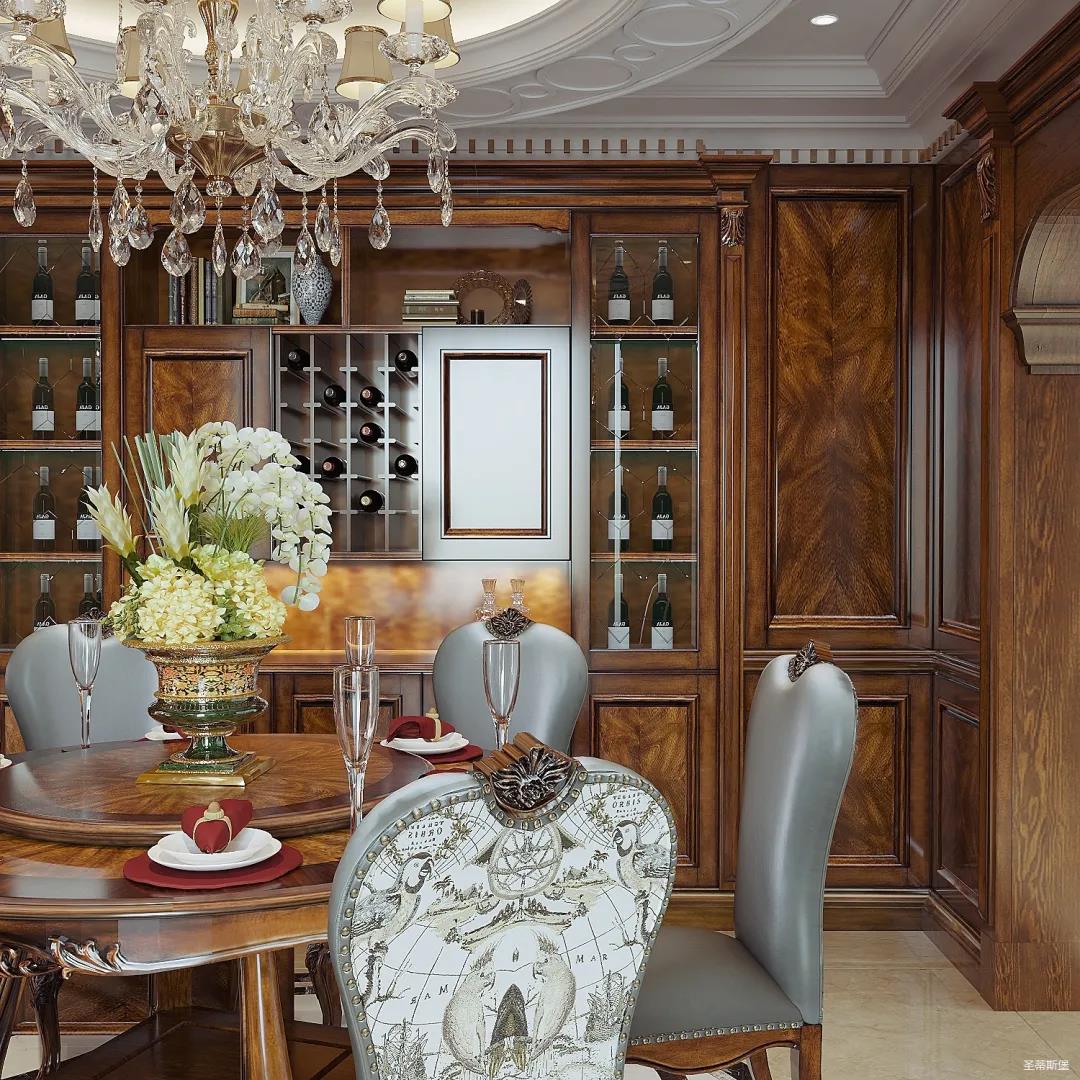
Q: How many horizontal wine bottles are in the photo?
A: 9